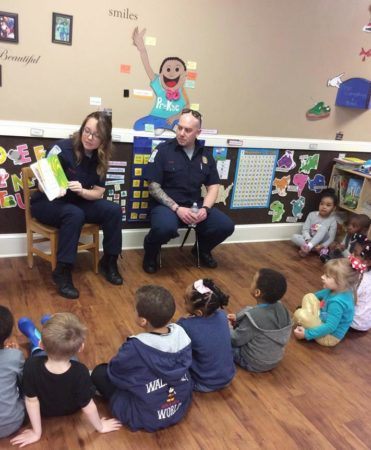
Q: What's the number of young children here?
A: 9